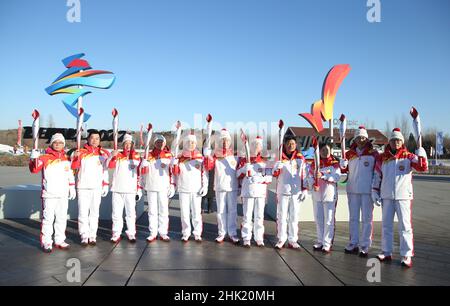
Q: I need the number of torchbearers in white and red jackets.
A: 11